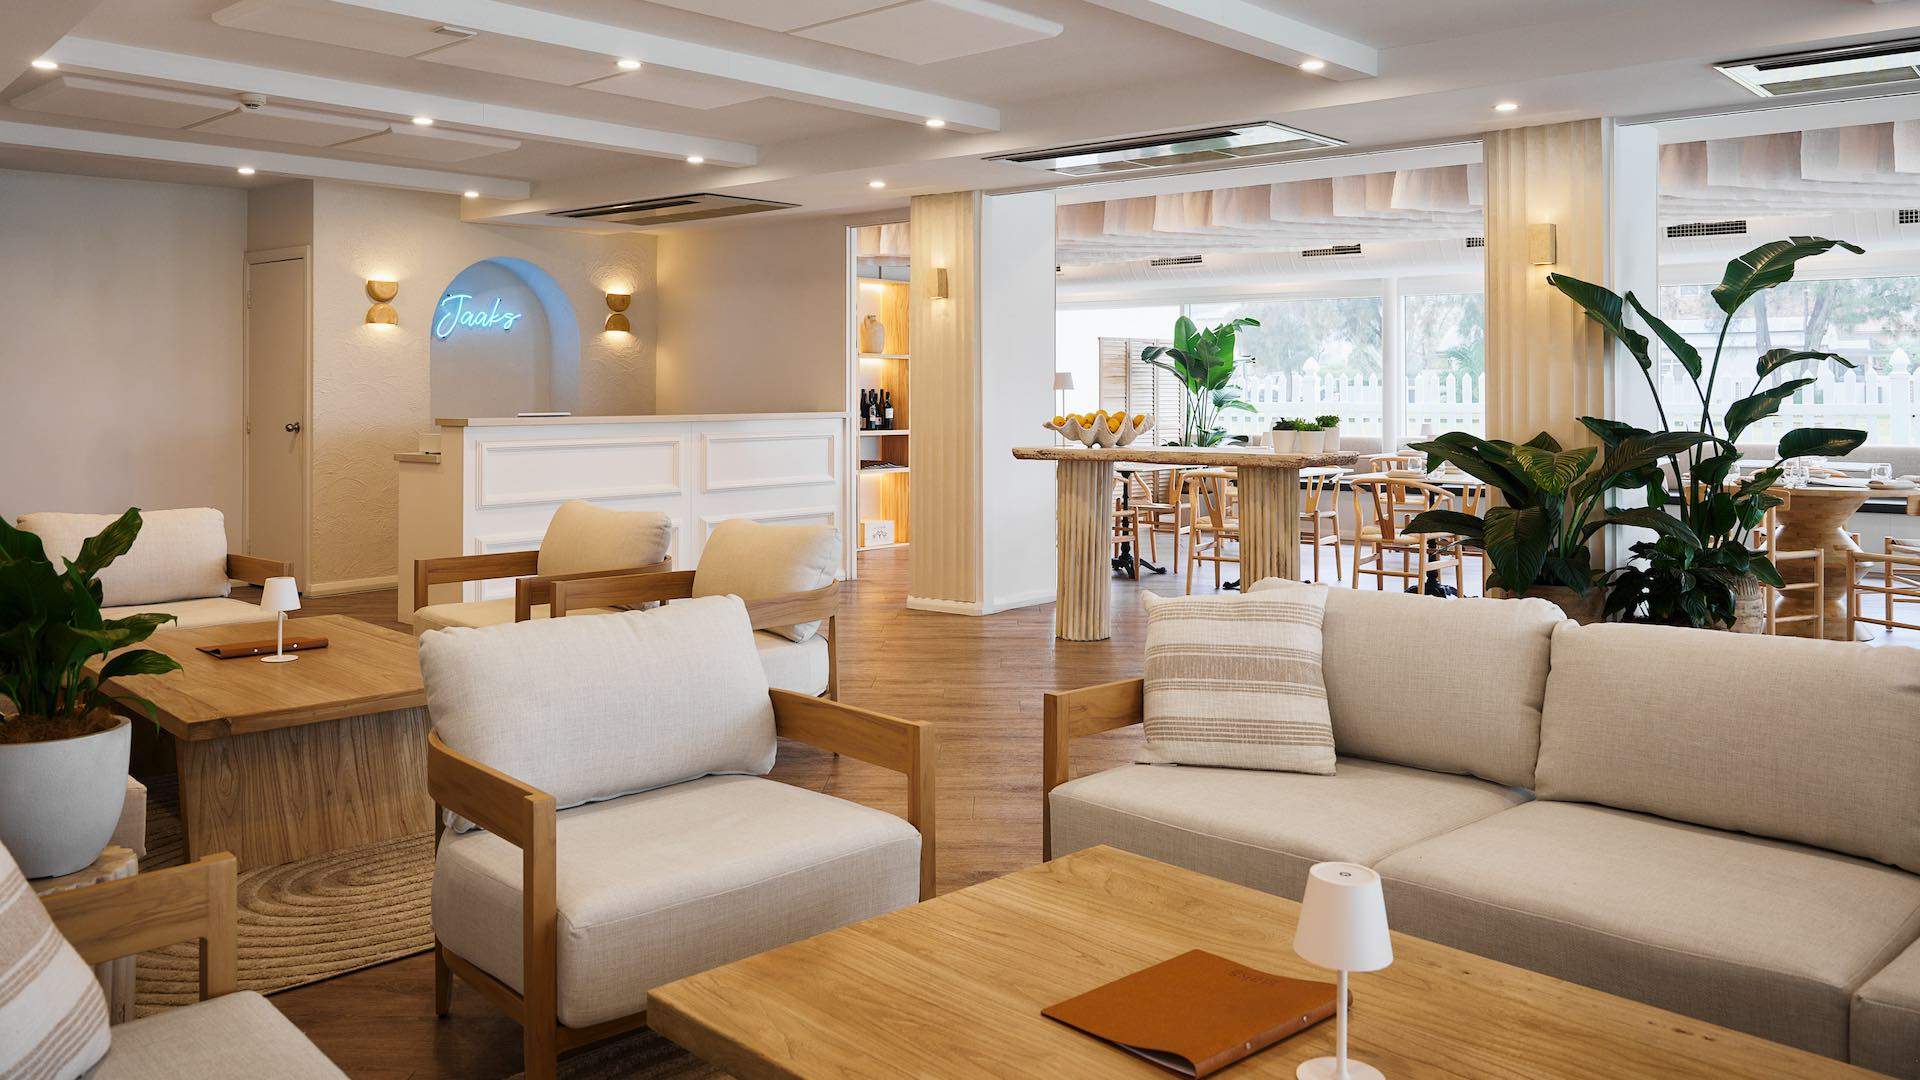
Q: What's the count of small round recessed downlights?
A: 10